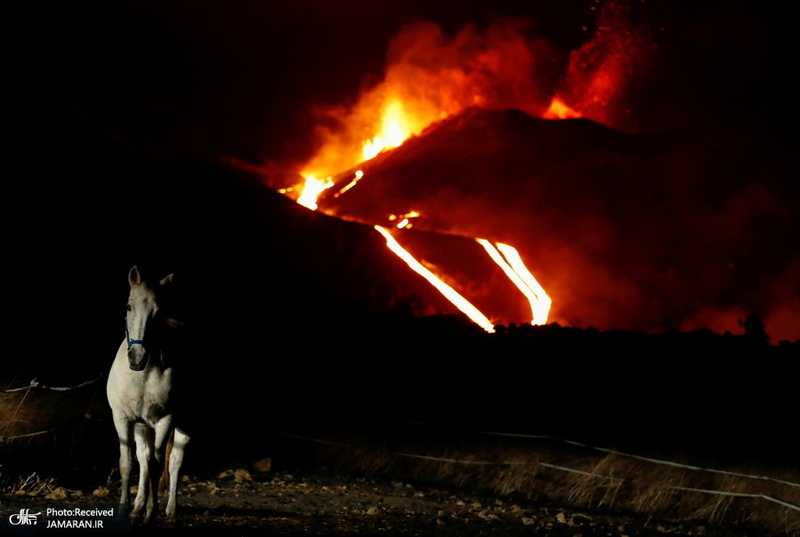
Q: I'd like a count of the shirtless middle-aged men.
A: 0